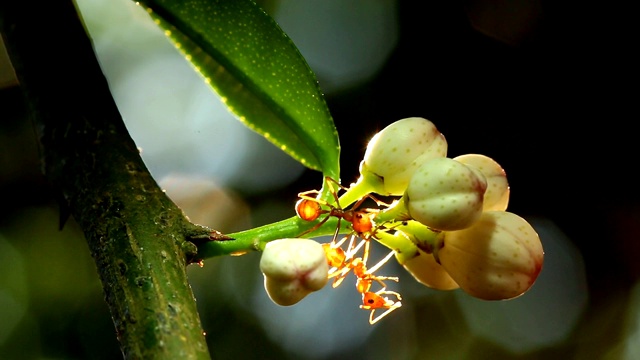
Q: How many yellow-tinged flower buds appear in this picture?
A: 6